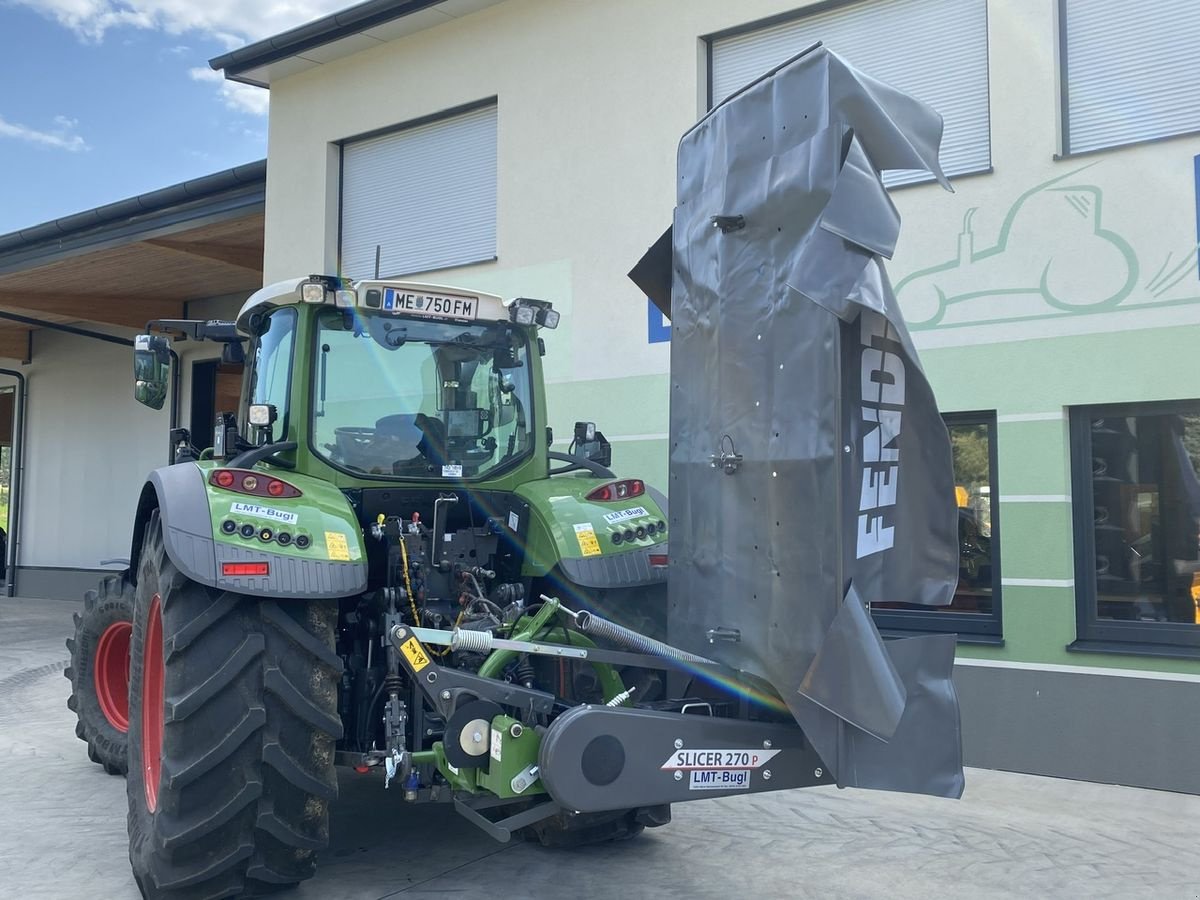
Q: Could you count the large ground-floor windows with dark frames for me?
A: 2